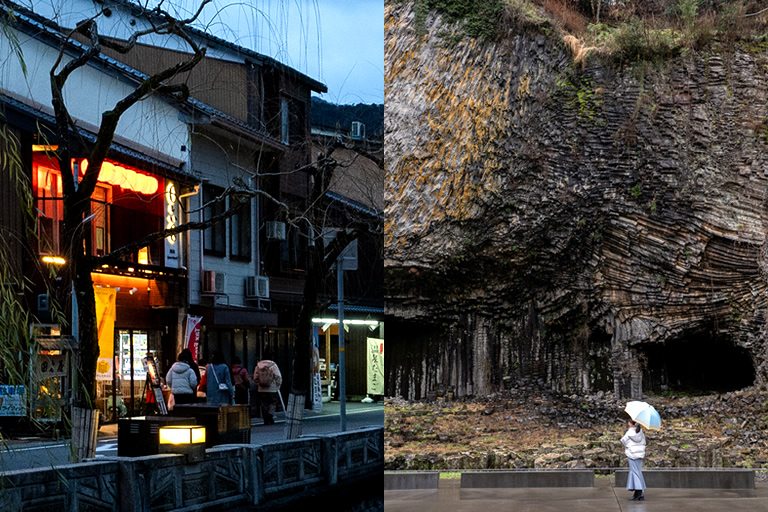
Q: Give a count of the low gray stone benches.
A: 3